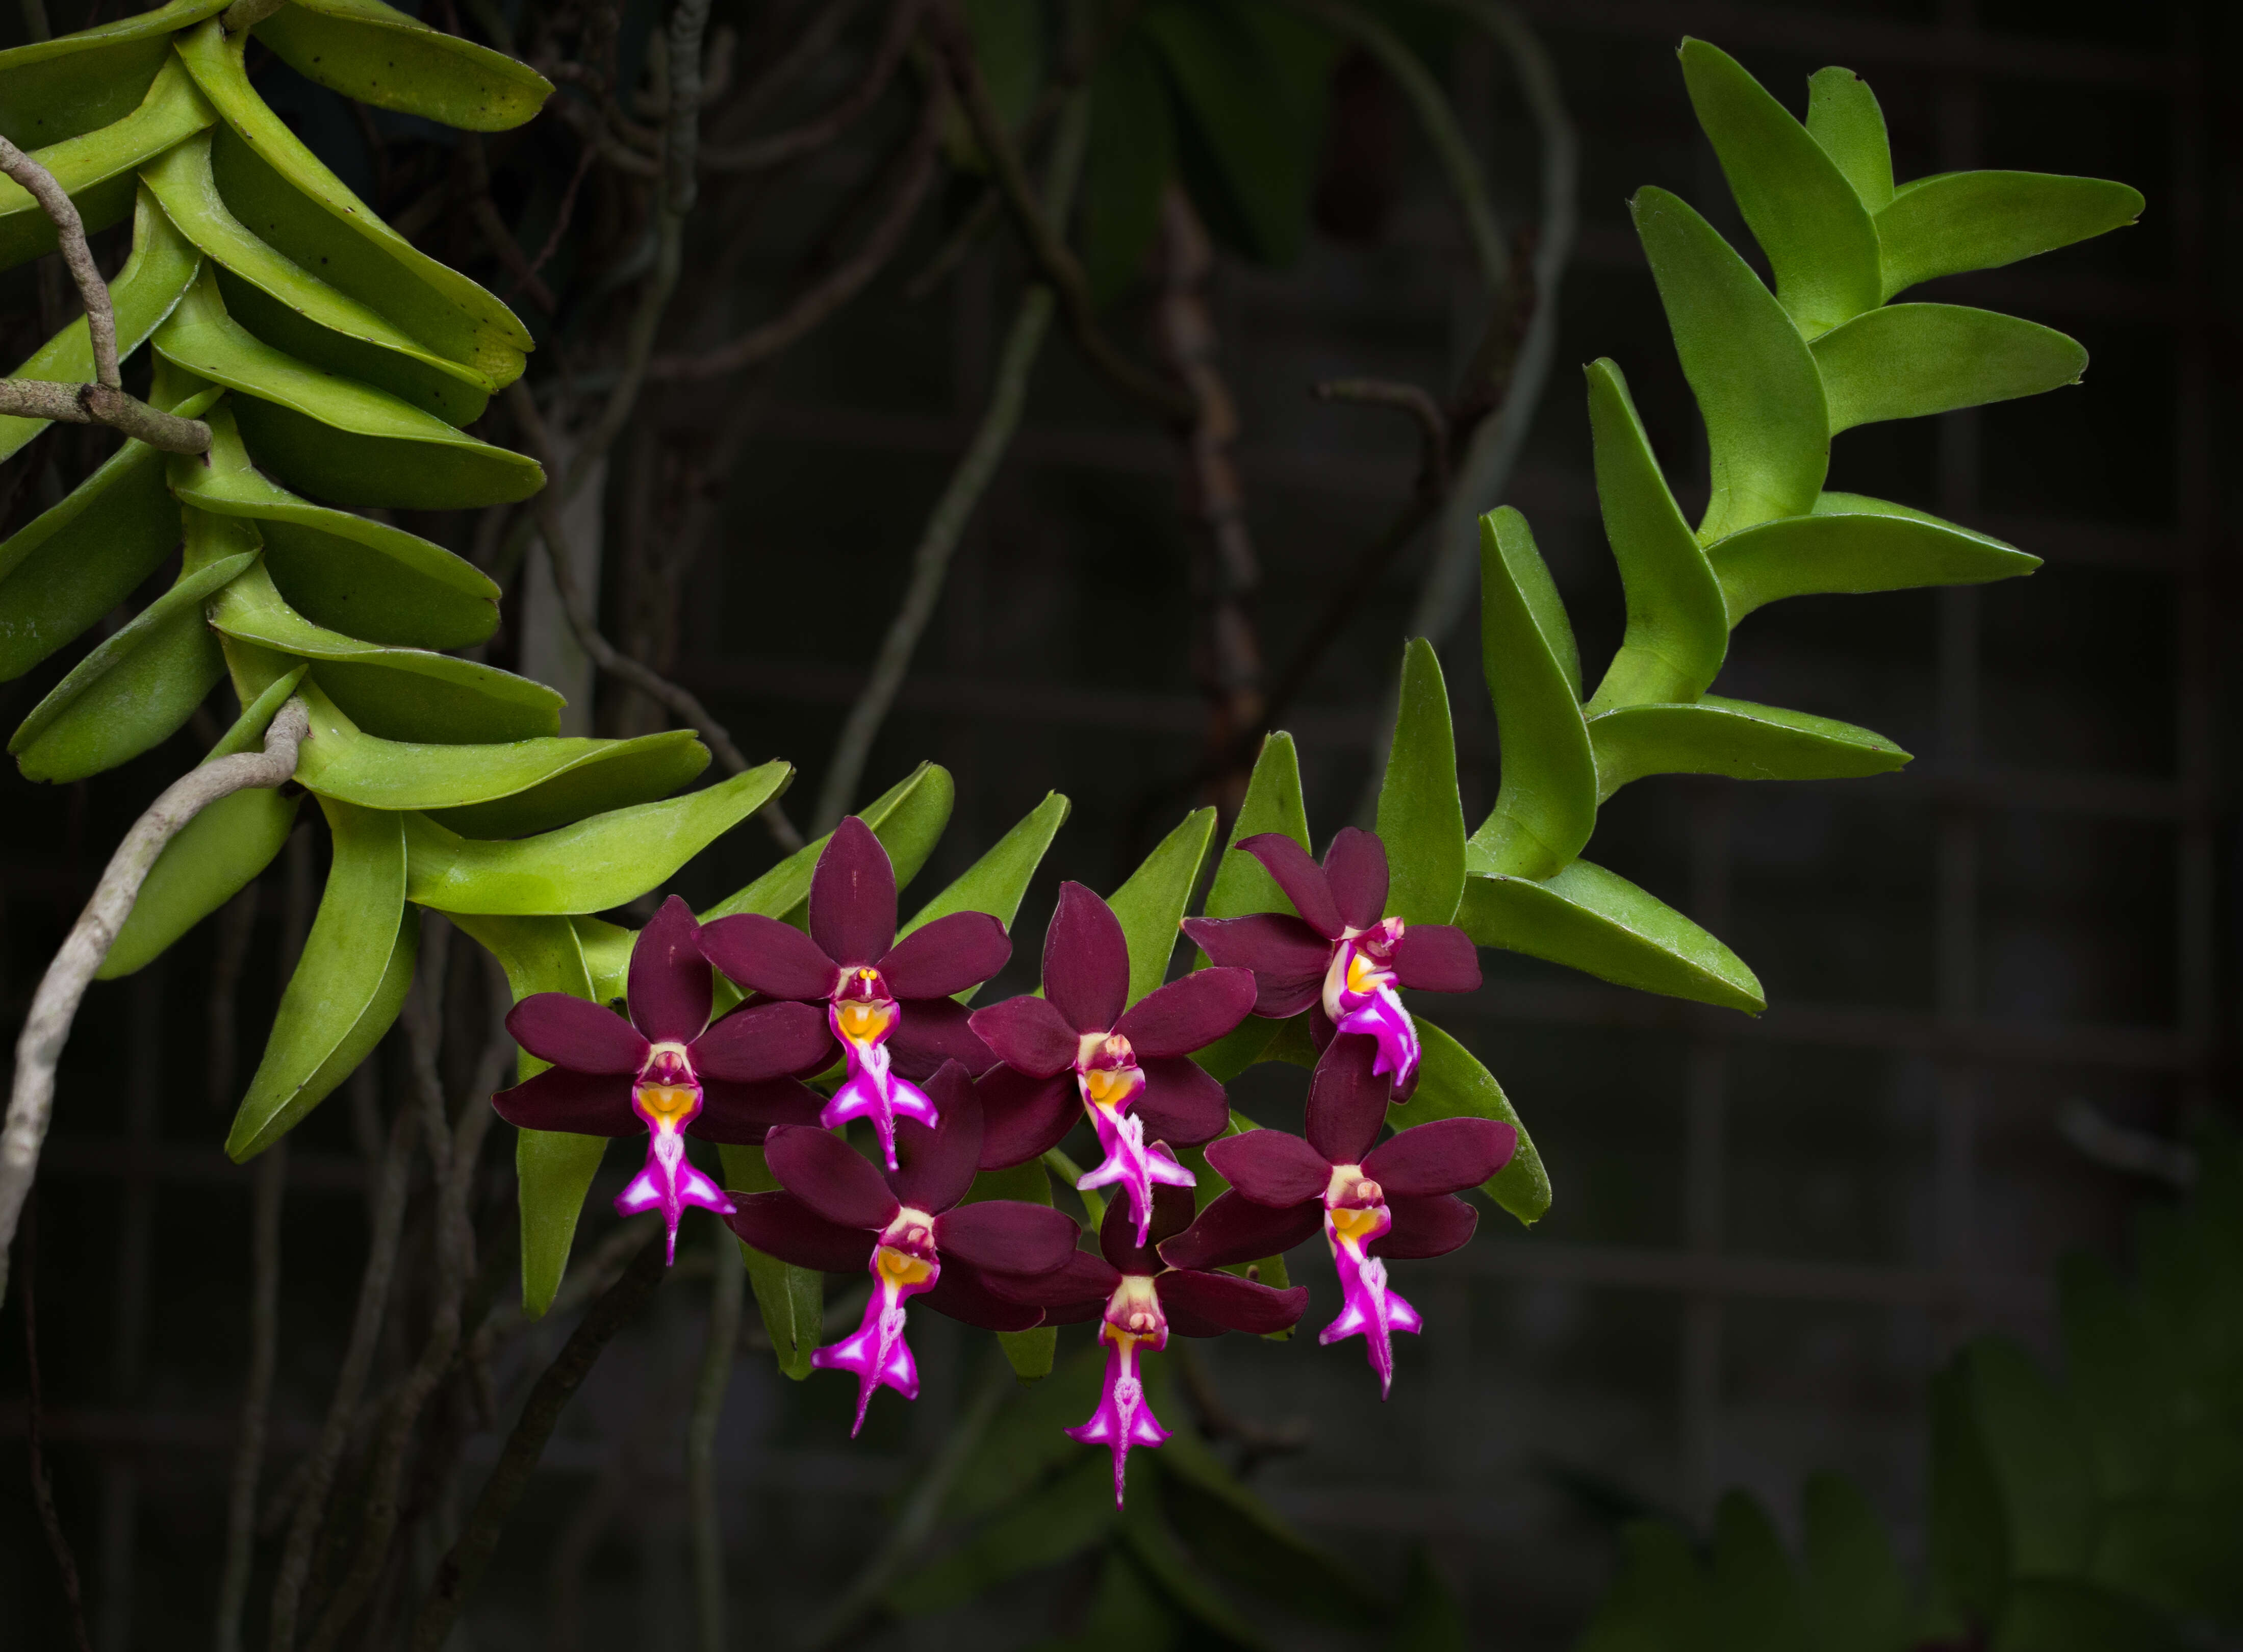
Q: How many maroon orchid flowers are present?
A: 7